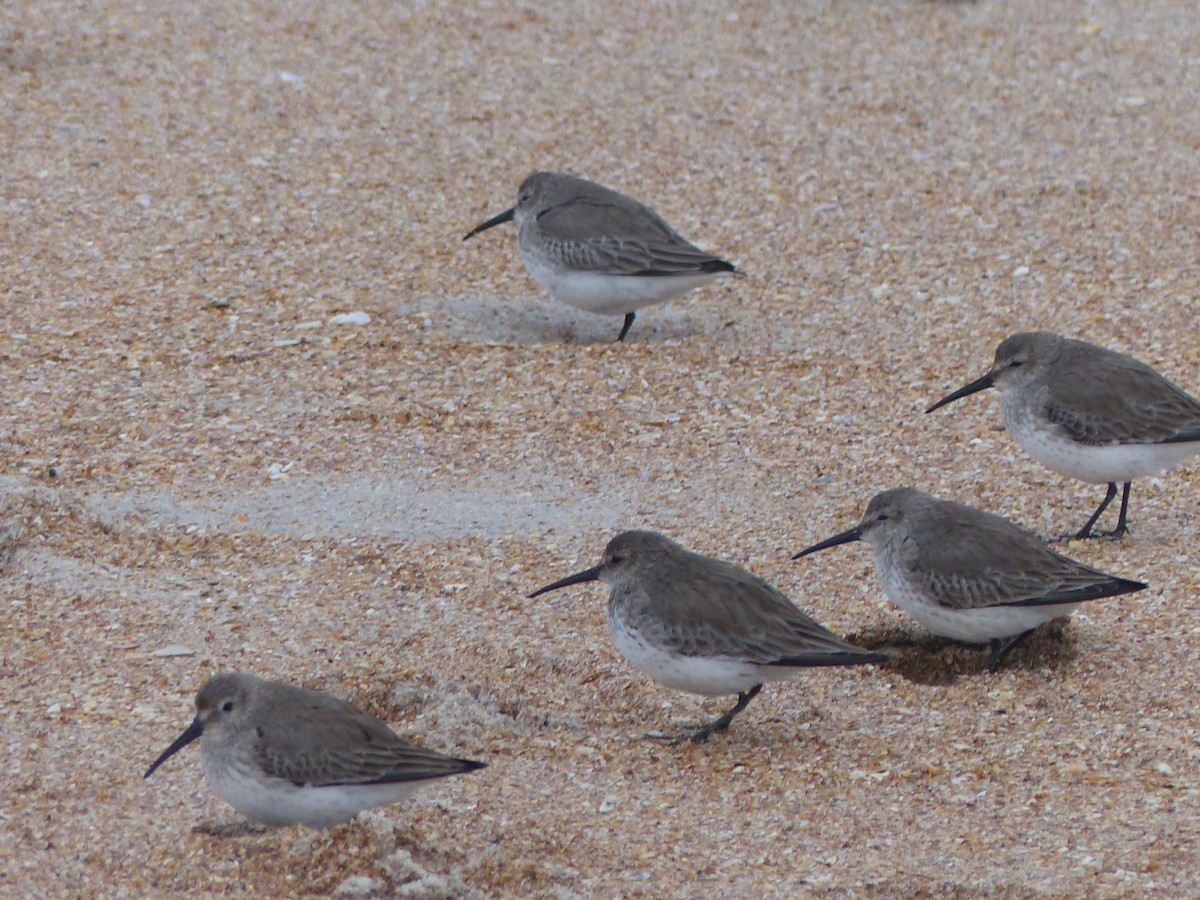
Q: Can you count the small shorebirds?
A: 5